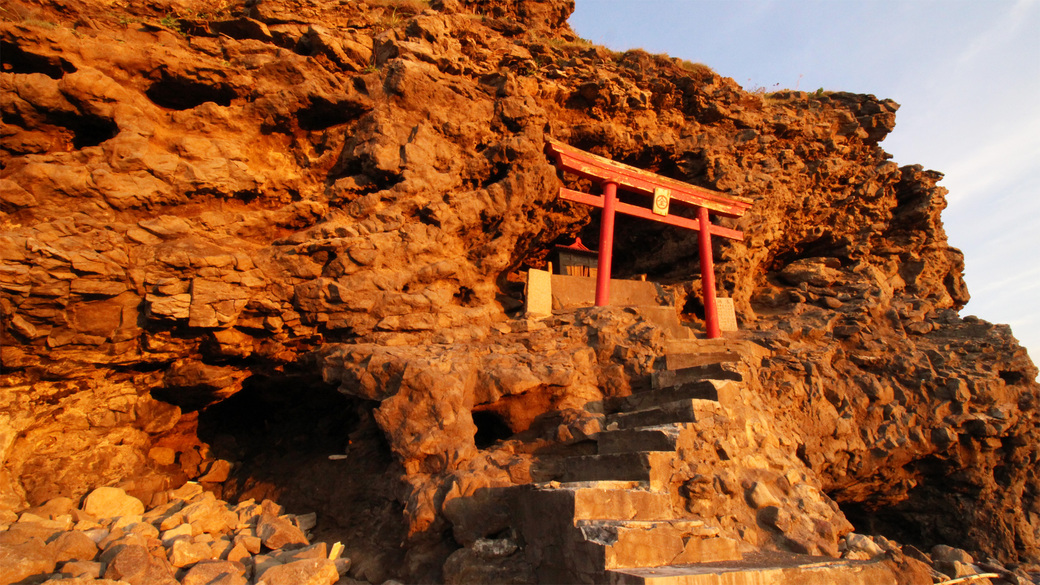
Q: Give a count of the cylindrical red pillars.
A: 2